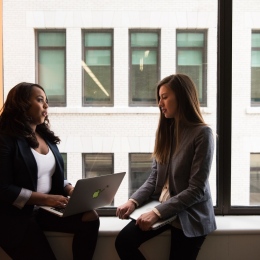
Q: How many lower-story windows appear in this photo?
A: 4